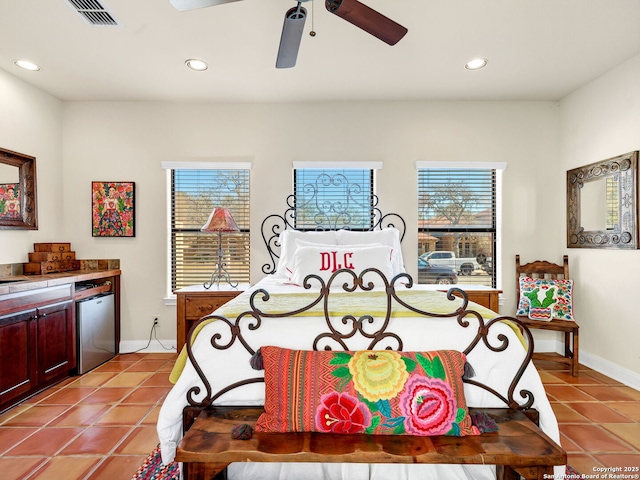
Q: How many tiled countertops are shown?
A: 1